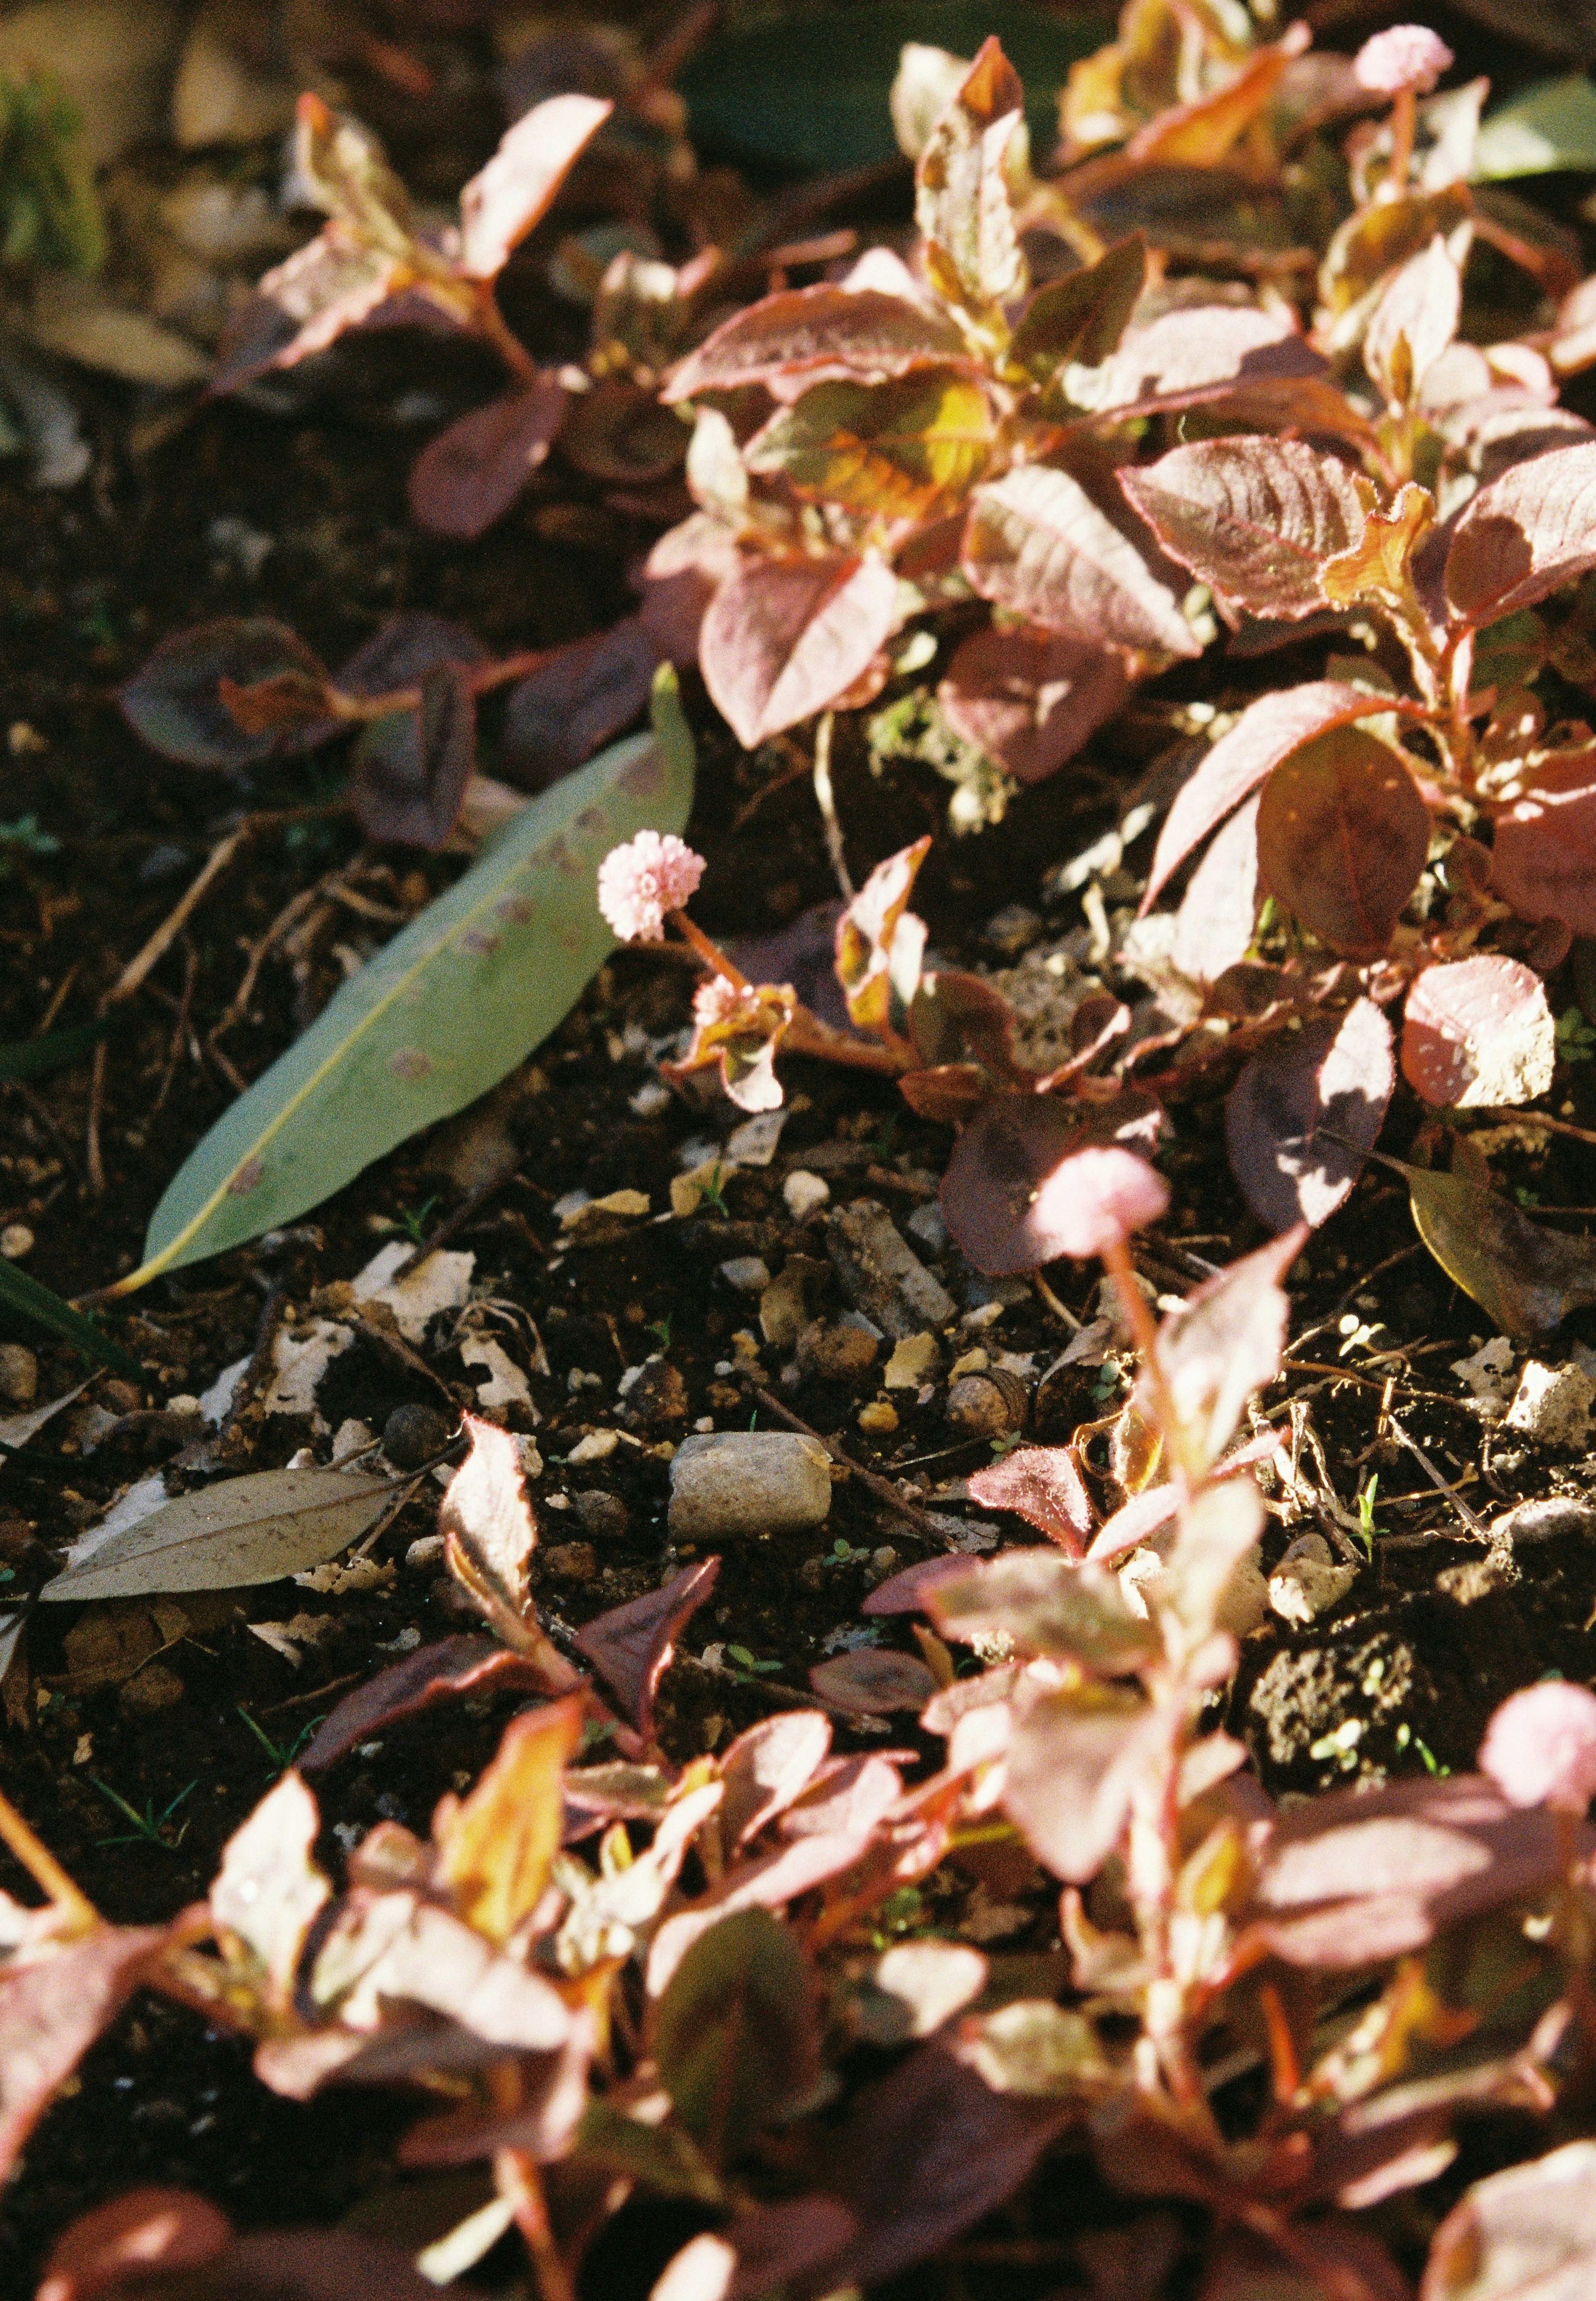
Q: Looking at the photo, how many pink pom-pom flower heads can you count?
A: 4